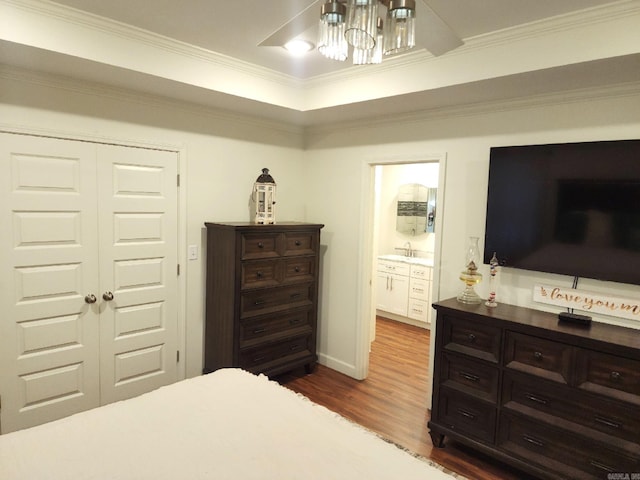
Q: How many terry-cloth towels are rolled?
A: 0